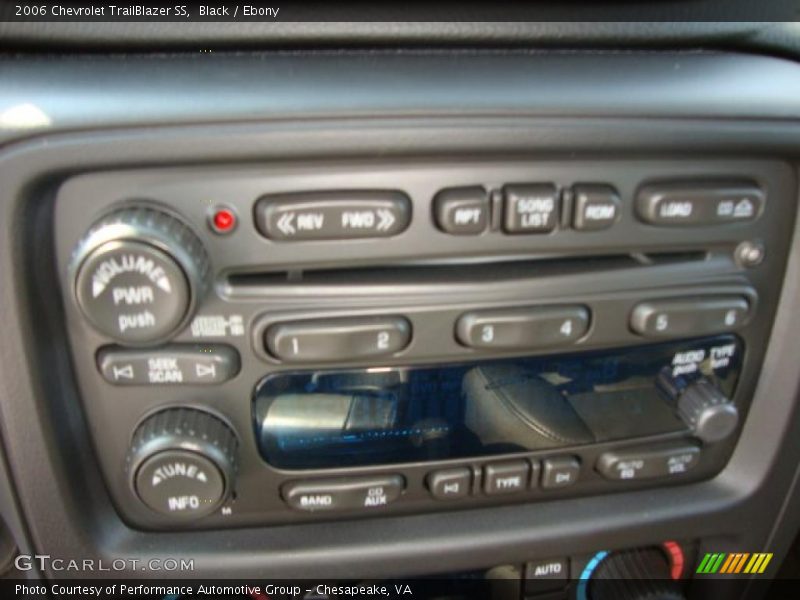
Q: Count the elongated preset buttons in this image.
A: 3